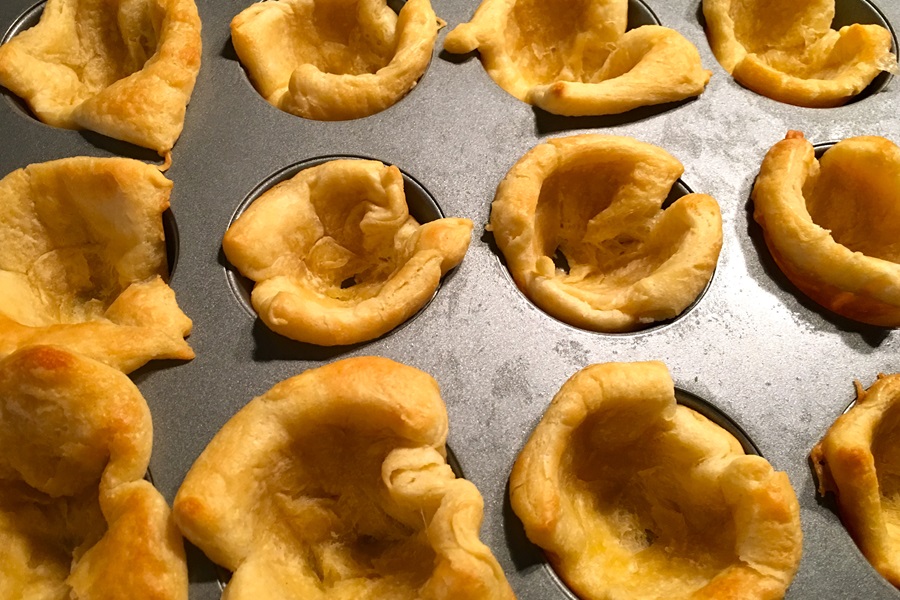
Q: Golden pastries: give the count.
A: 12